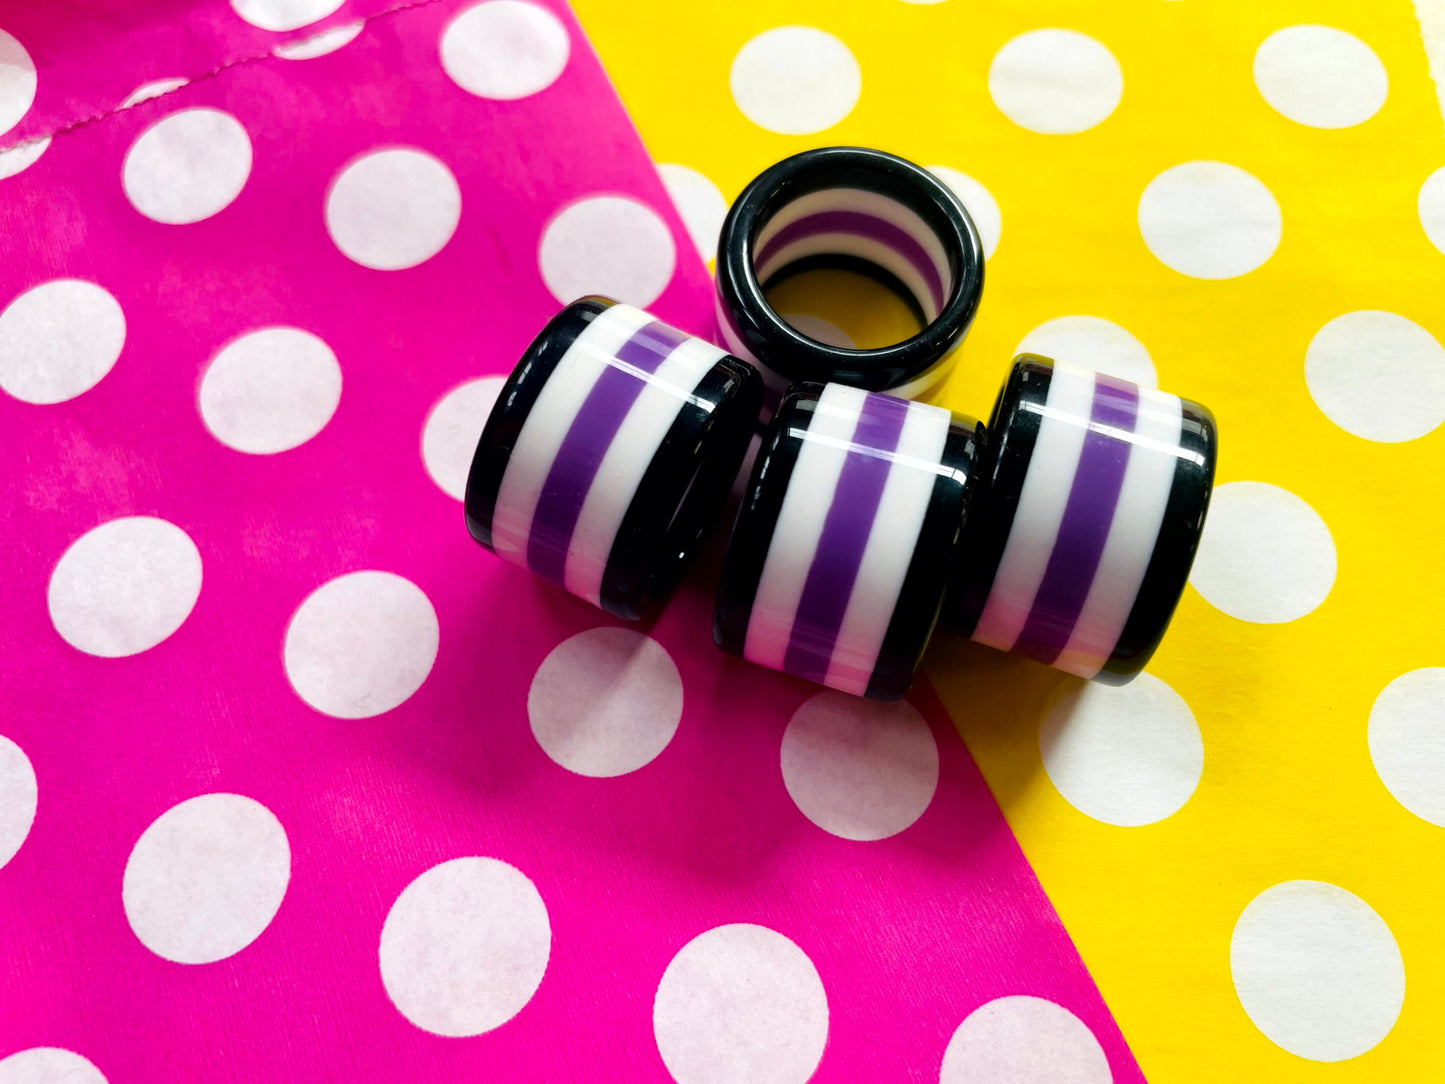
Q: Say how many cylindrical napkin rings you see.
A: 4